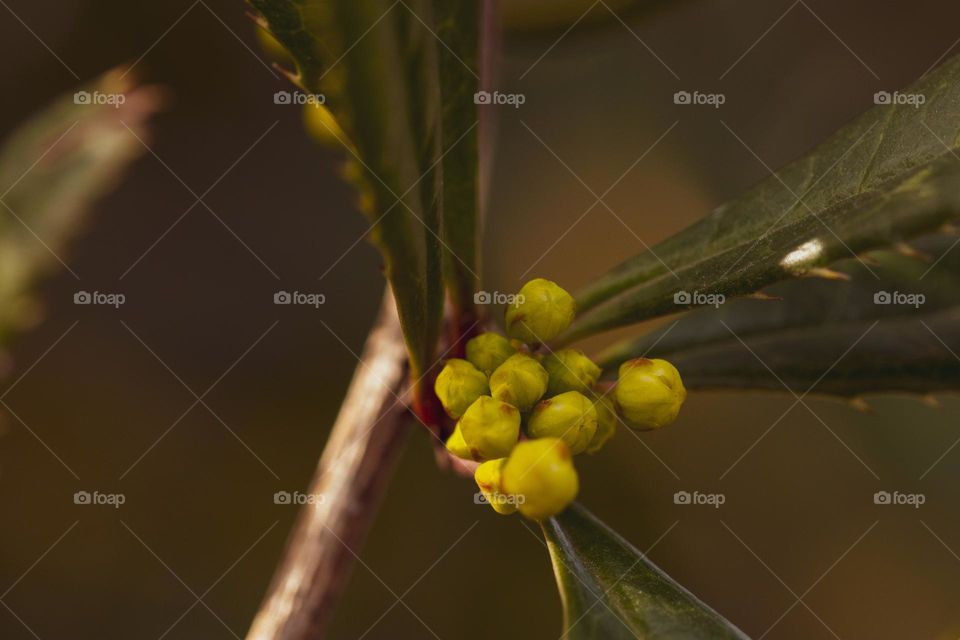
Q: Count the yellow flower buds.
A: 12